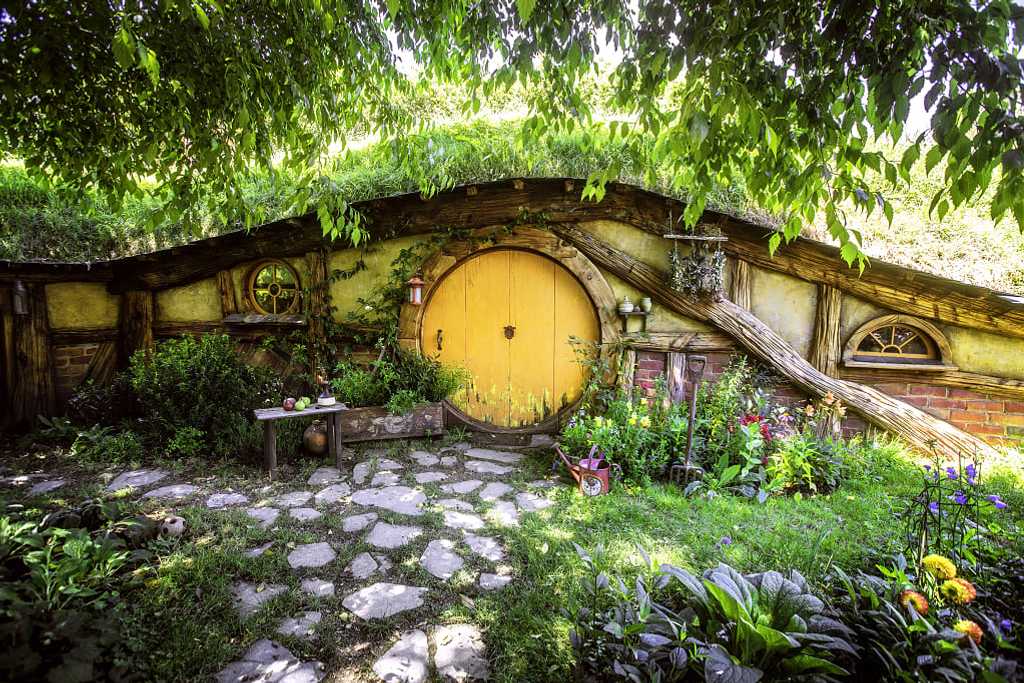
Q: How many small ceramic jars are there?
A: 2